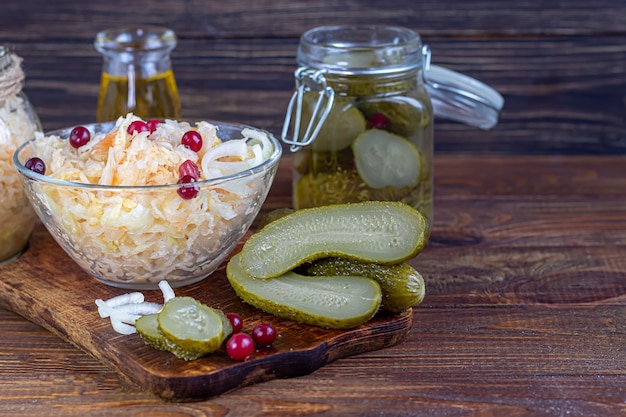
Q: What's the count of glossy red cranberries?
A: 11